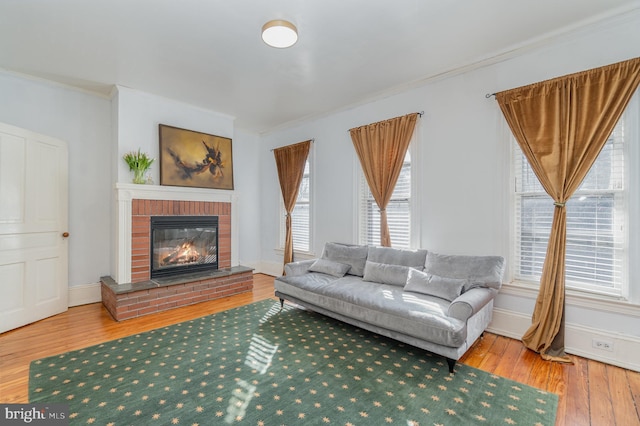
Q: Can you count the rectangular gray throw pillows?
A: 3